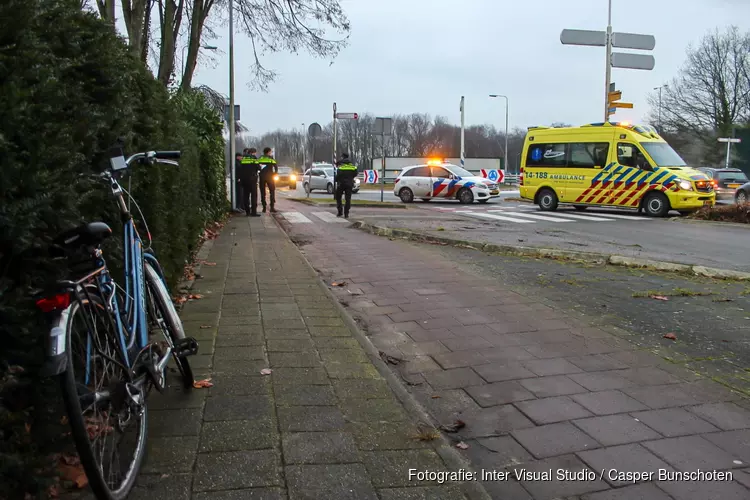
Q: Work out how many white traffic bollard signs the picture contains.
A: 2